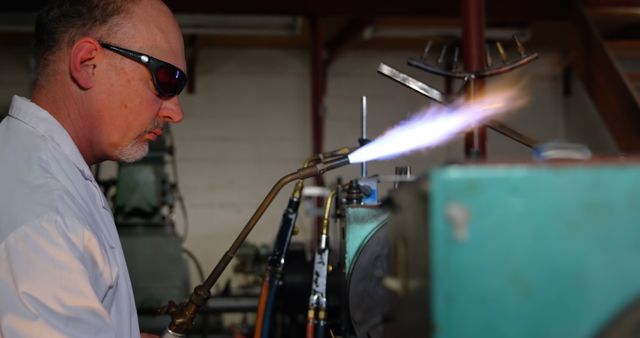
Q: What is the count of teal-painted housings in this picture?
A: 2